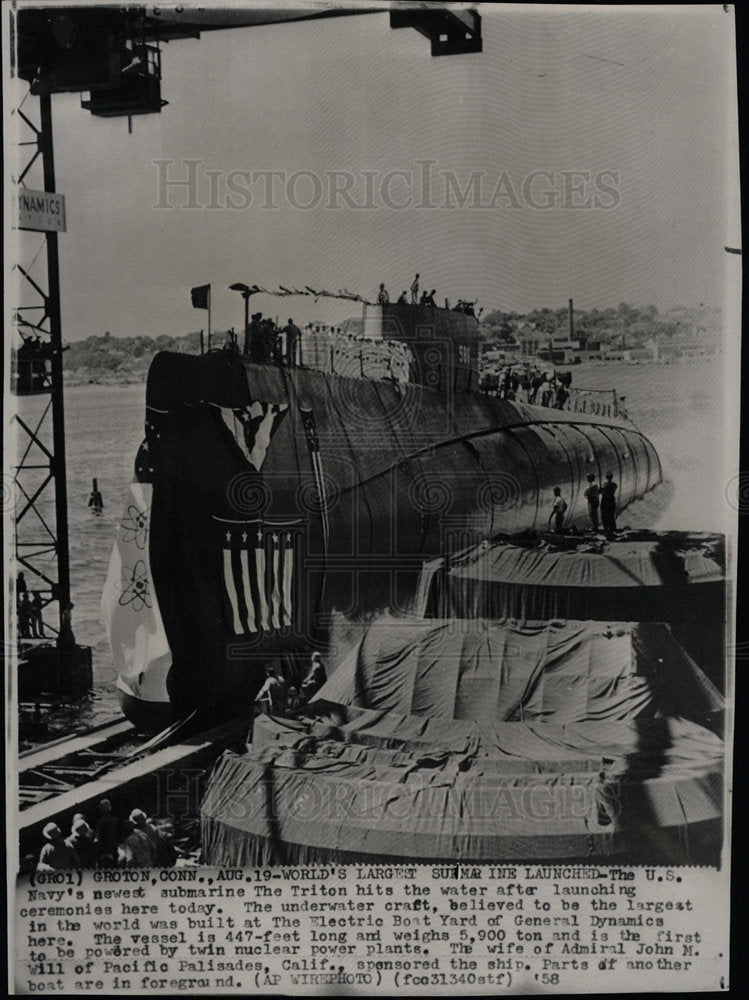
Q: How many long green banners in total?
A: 0